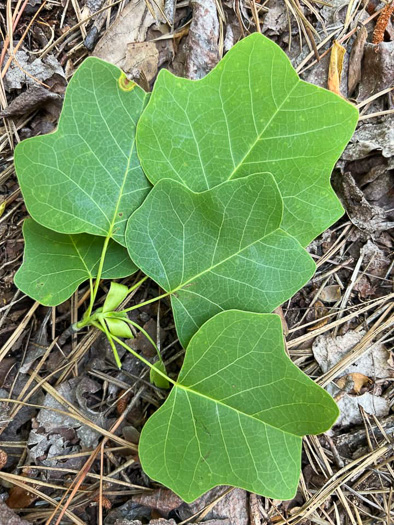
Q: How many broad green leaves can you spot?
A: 5